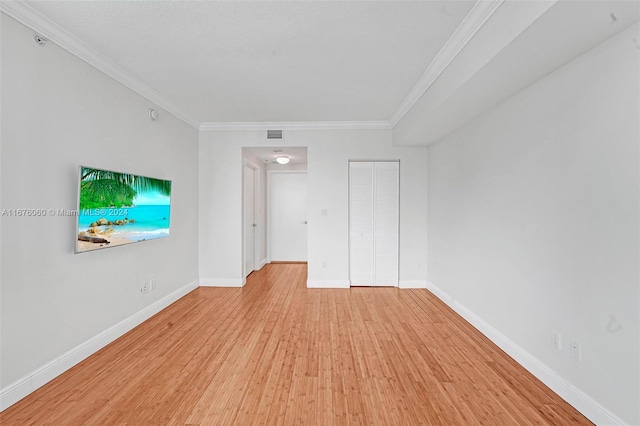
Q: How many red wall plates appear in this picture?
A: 0